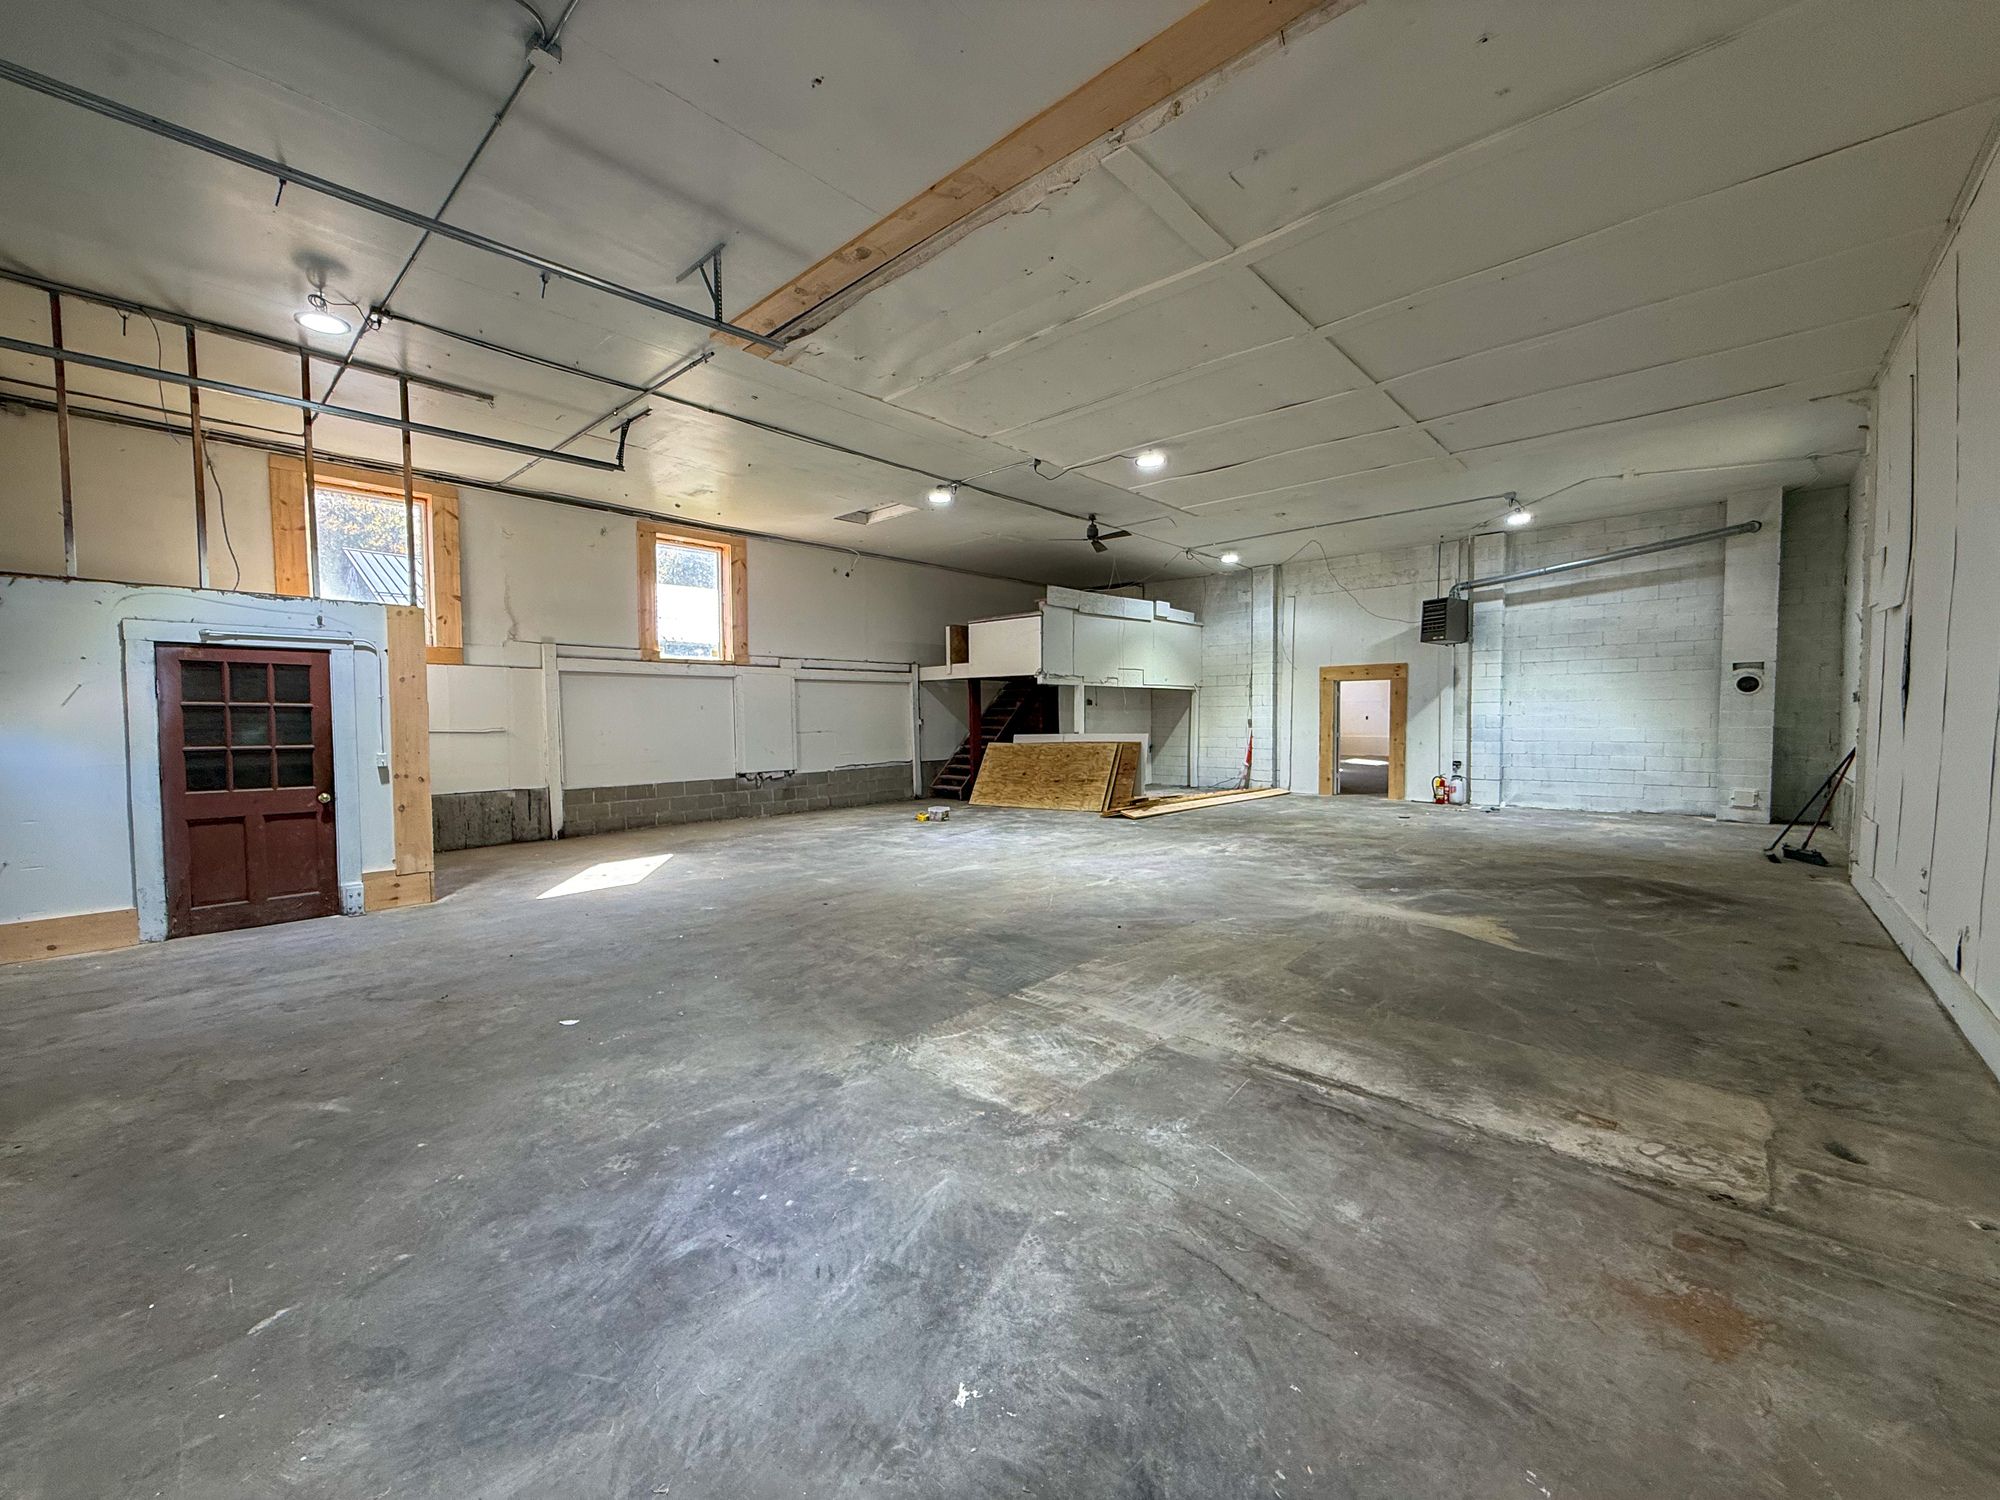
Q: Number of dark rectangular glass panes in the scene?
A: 9